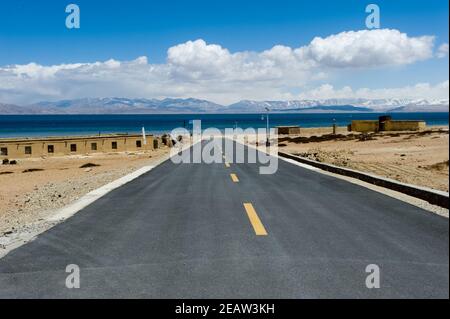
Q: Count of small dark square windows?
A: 7